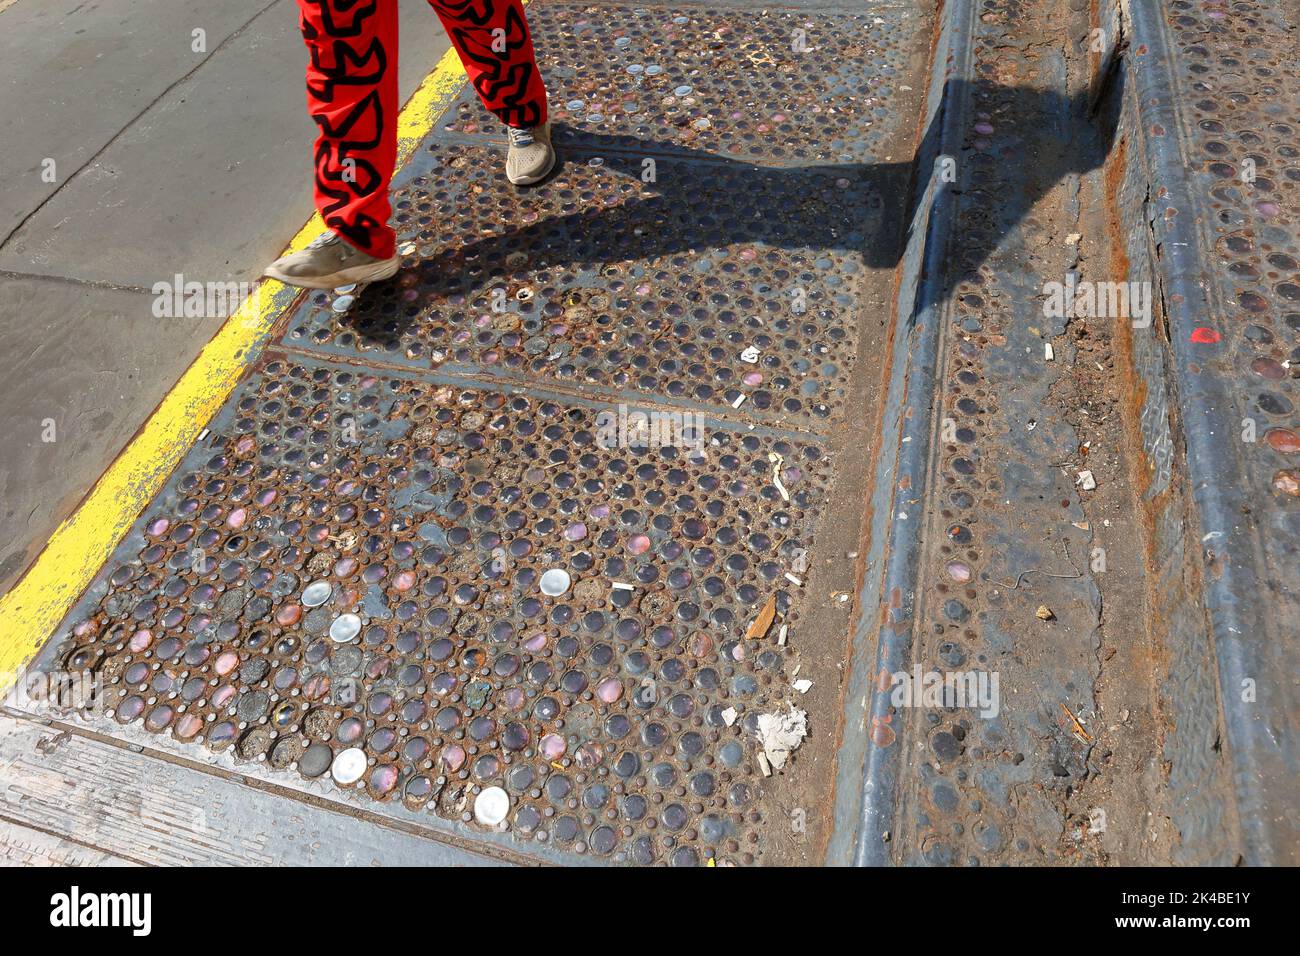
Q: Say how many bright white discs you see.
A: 5